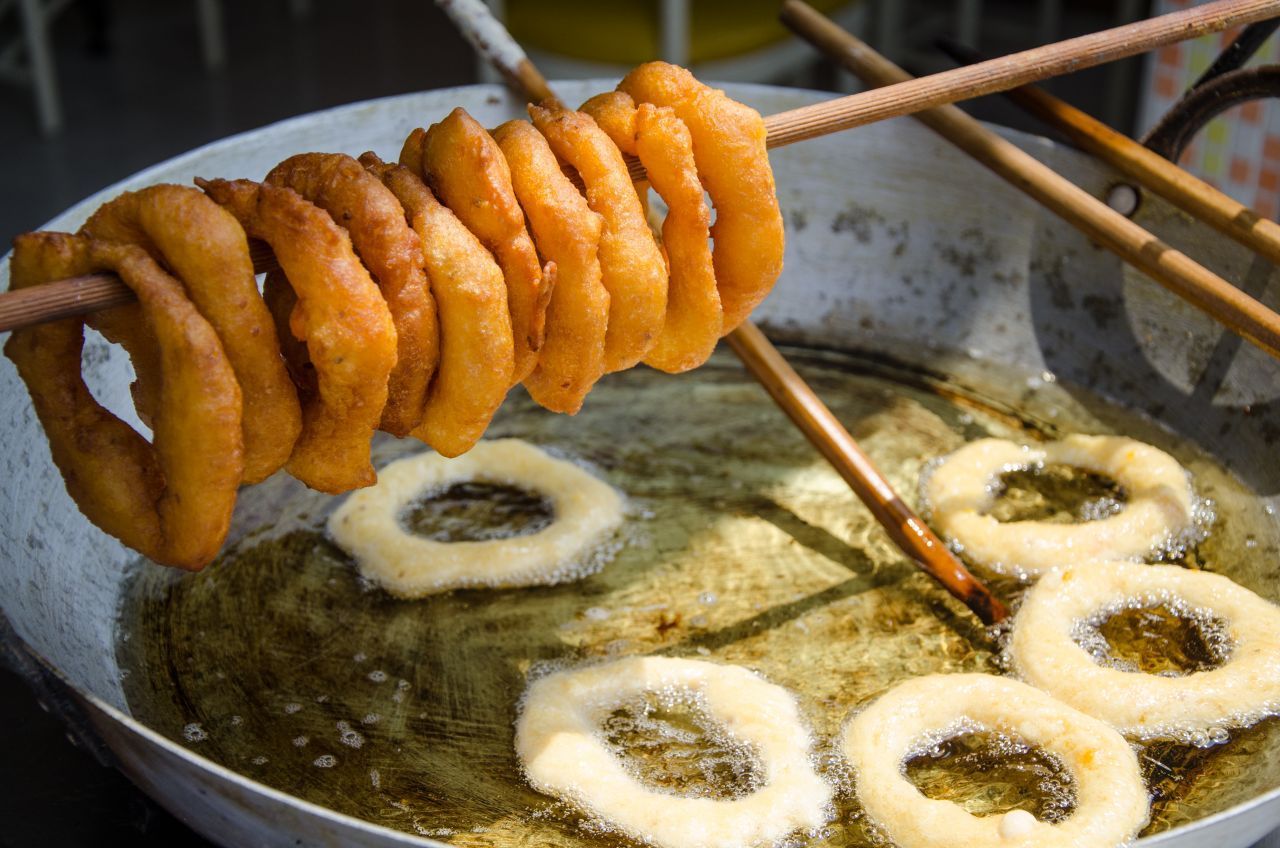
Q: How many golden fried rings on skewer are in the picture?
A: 10